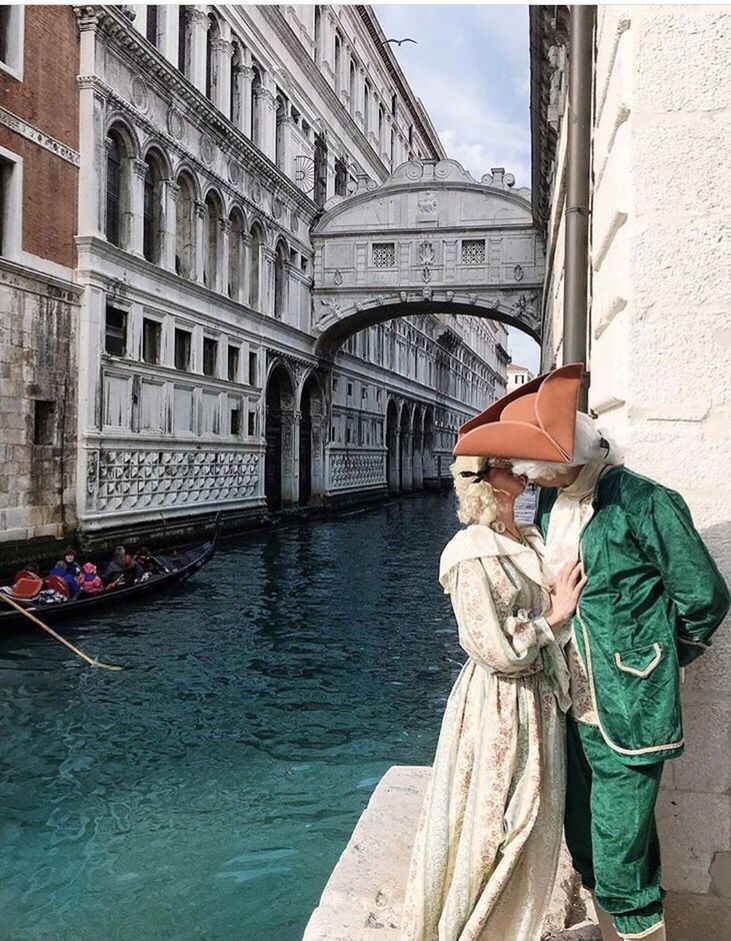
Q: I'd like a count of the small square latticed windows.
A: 2